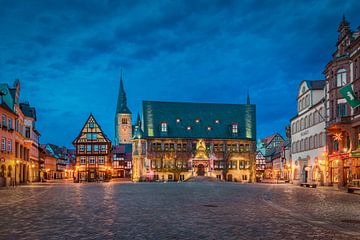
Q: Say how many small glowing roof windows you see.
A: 5